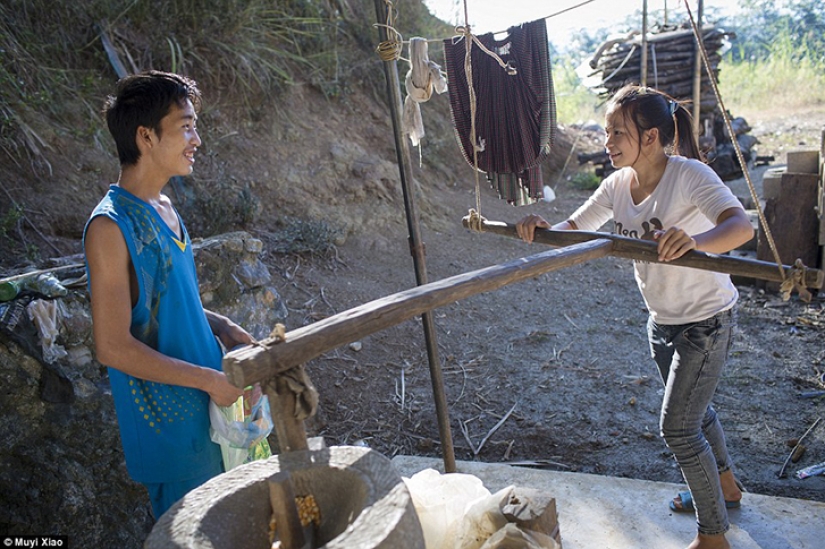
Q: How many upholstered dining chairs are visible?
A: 0